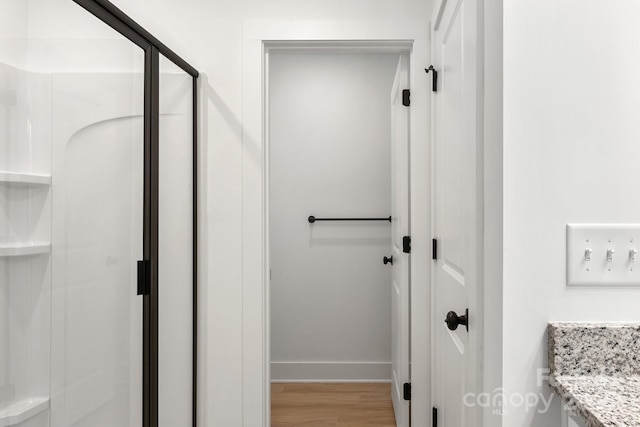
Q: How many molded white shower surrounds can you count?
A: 1